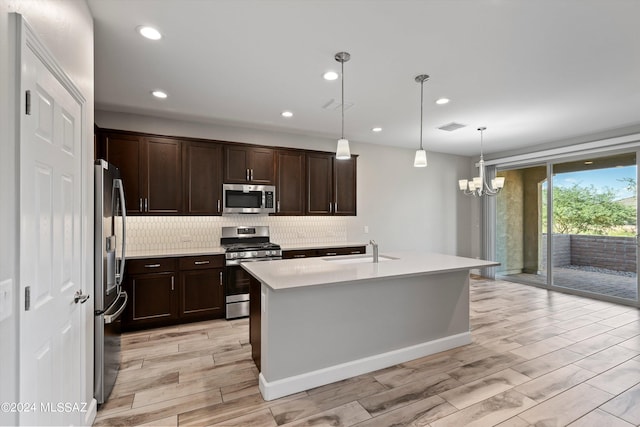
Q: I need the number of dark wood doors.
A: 10